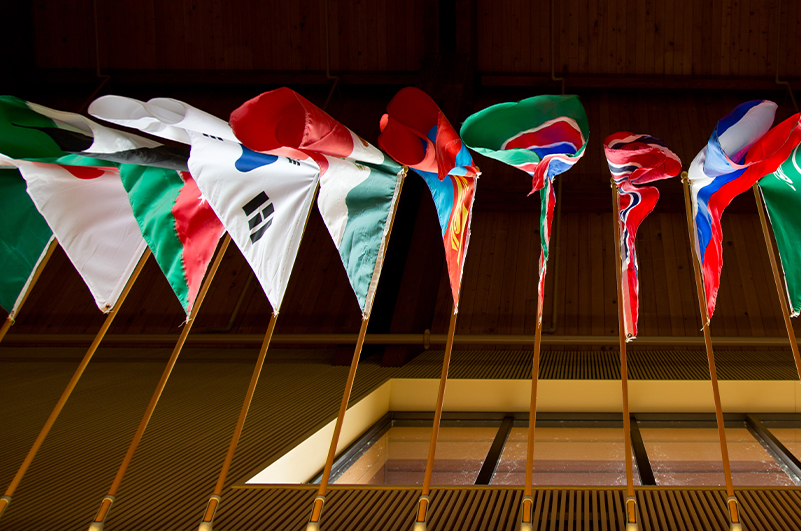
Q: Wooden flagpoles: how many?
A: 10